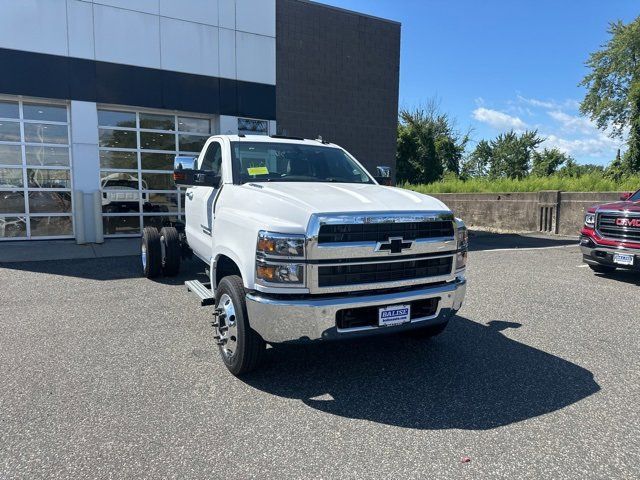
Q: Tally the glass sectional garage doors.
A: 2